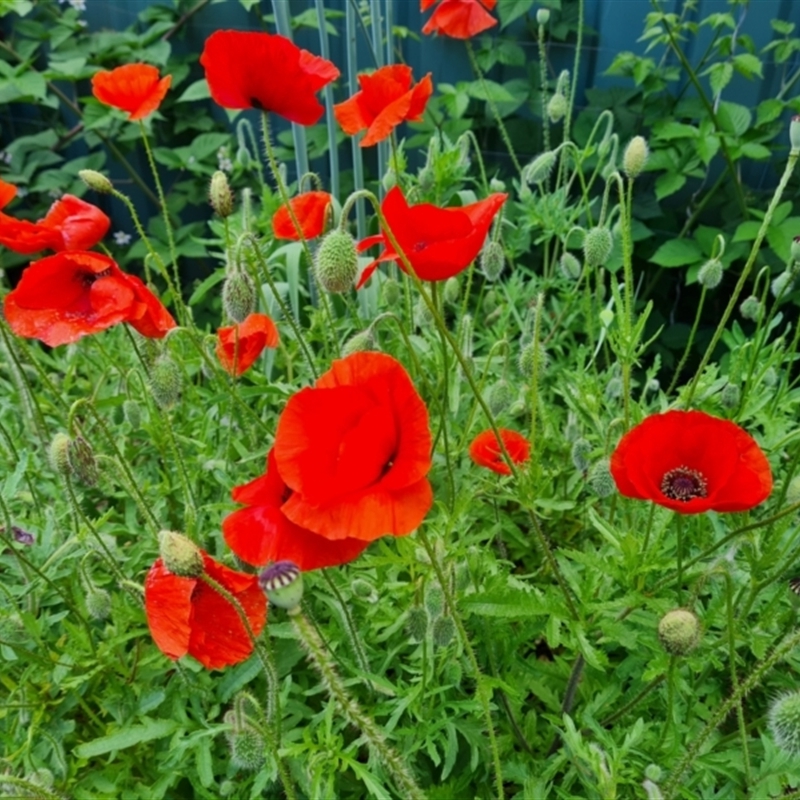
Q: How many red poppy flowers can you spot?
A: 15